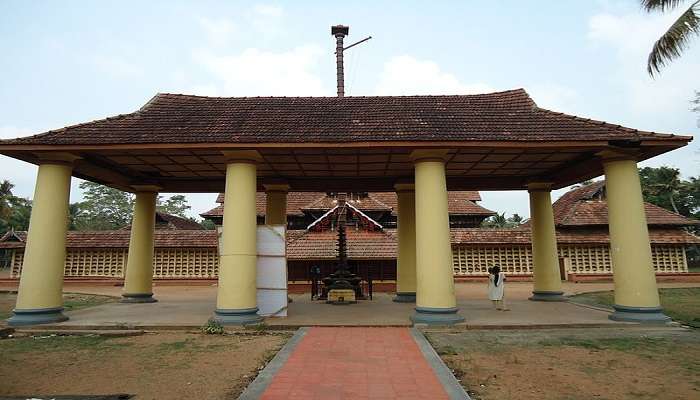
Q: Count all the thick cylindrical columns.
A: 8